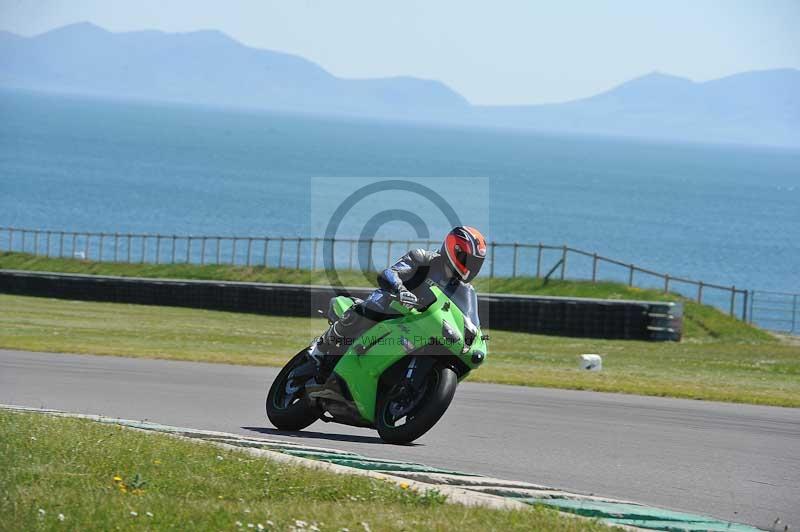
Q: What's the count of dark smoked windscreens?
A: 1